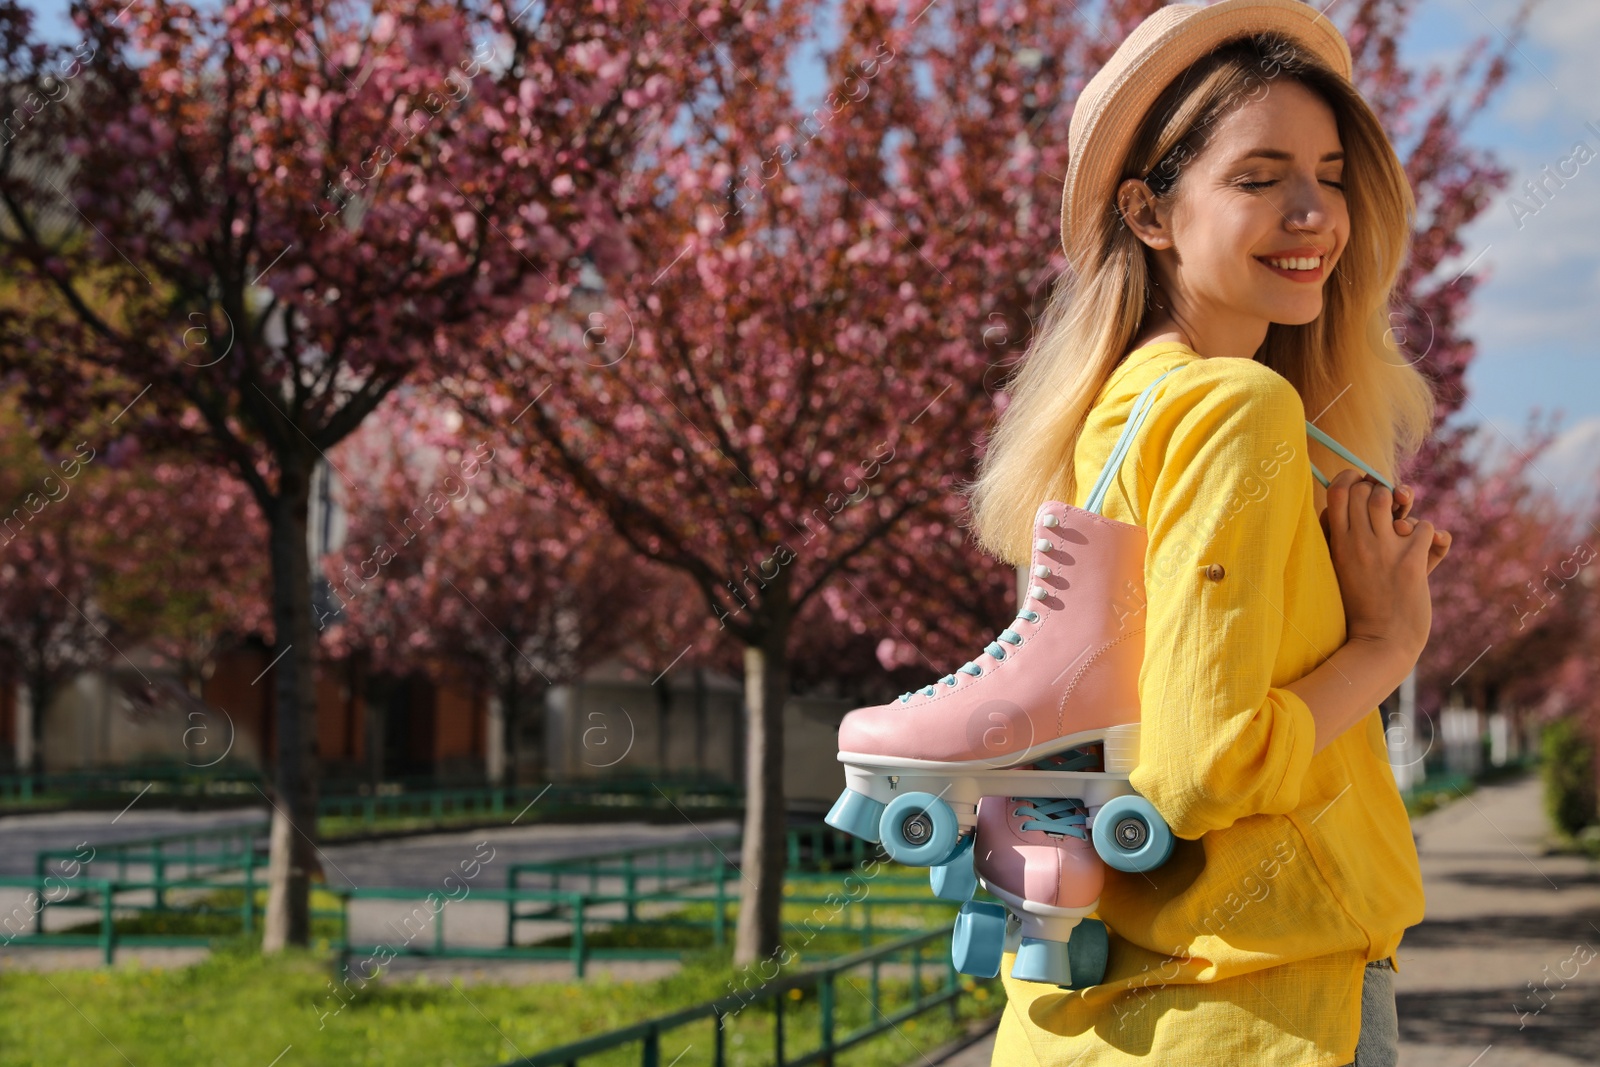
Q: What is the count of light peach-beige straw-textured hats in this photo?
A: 1